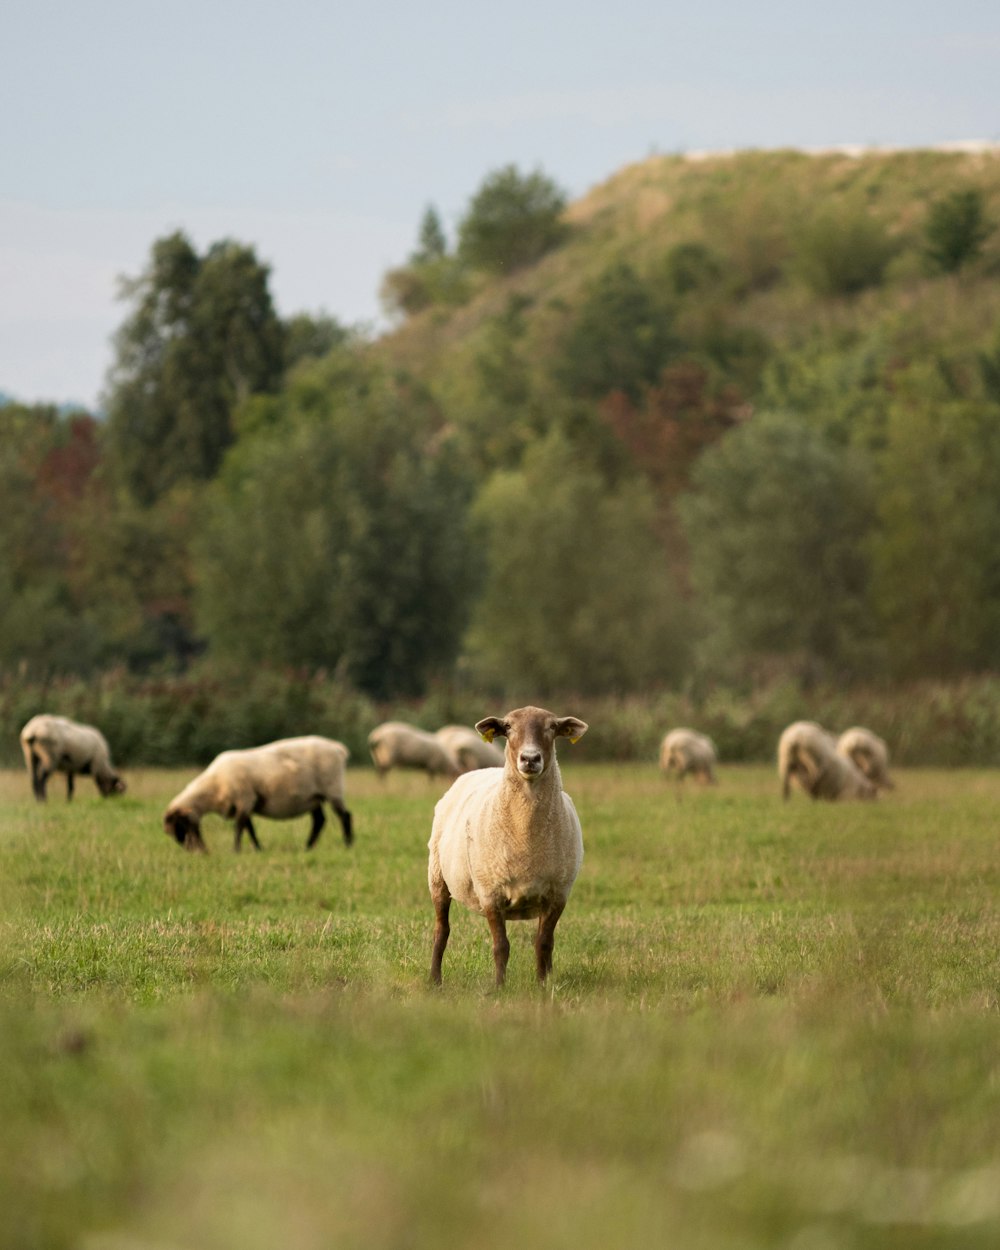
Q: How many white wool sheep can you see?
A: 8